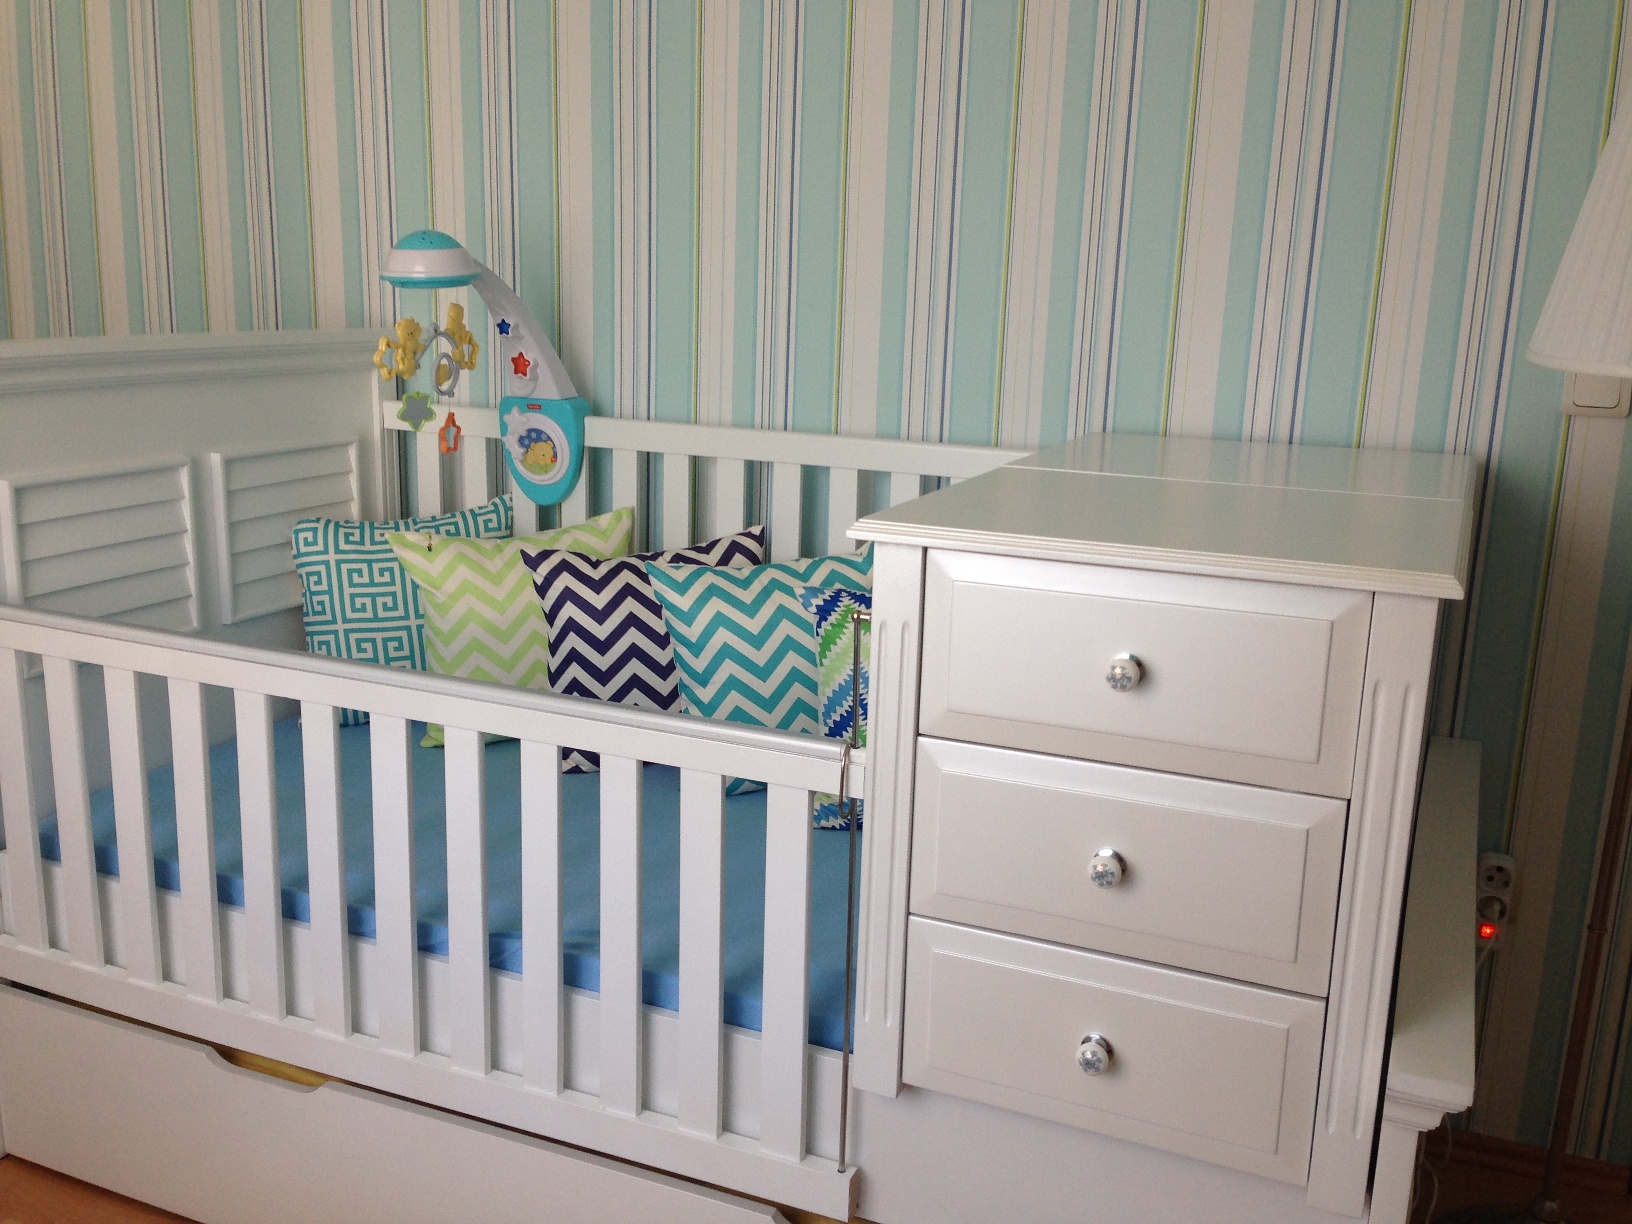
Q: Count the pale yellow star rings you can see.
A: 2